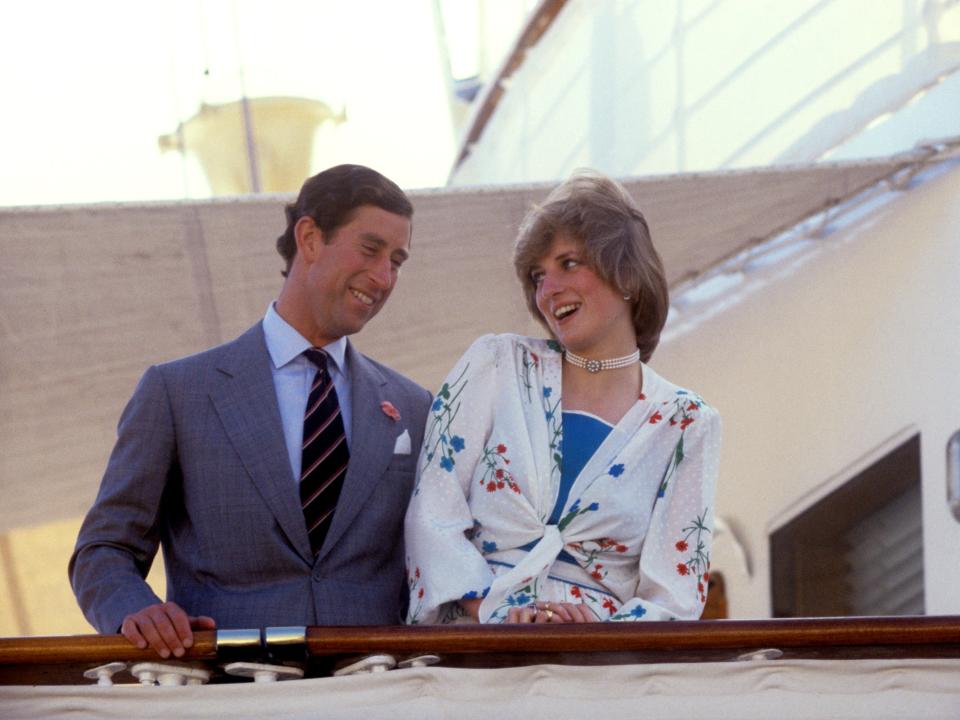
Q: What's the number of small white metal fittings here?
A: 6